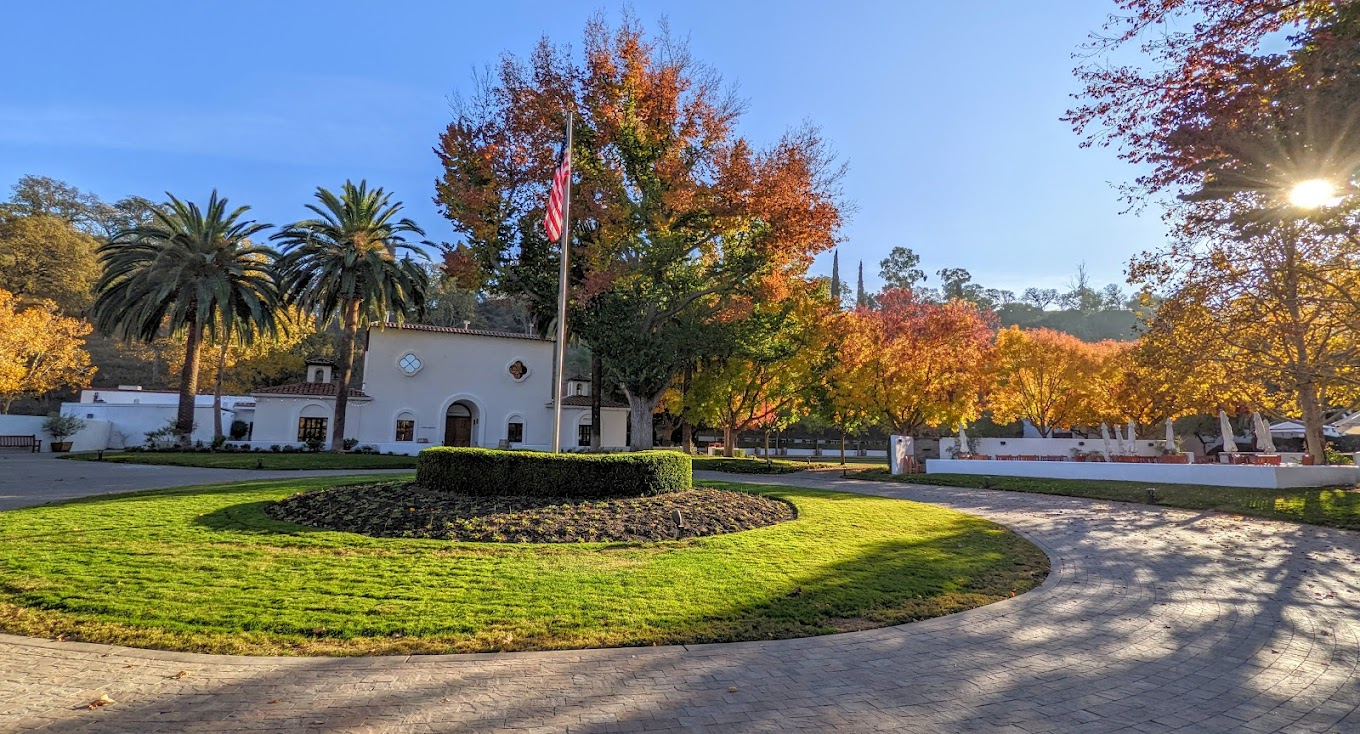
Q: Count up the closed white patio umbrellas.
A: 8